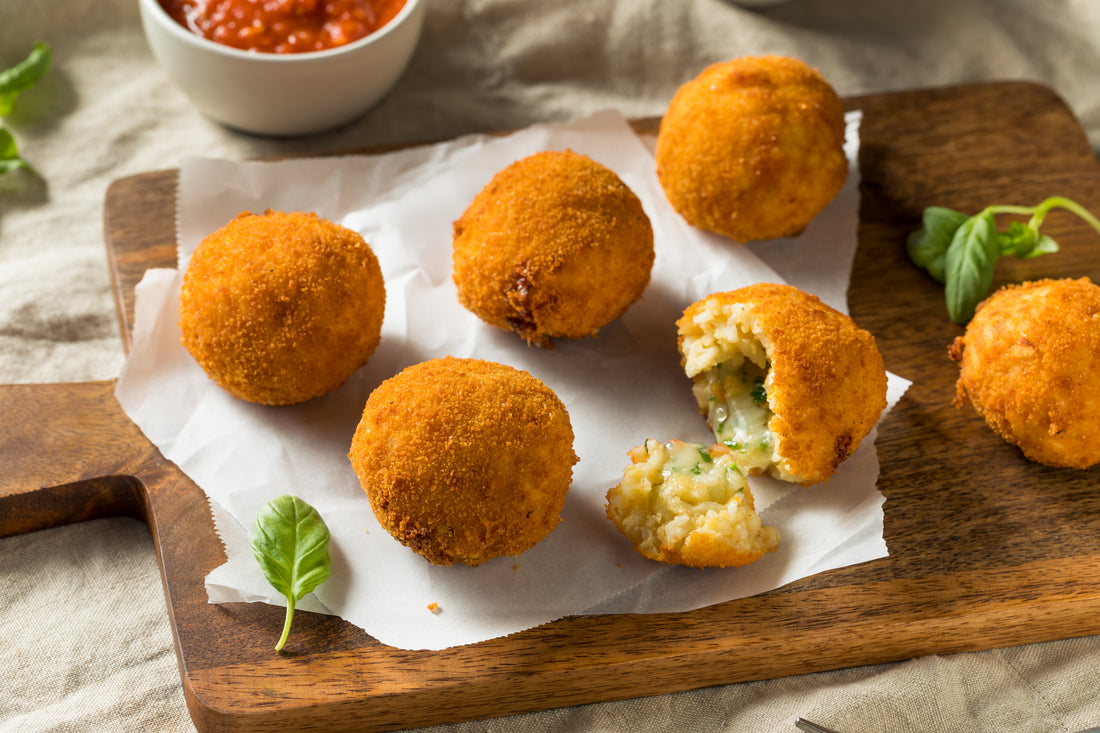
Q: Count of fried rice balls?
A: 6